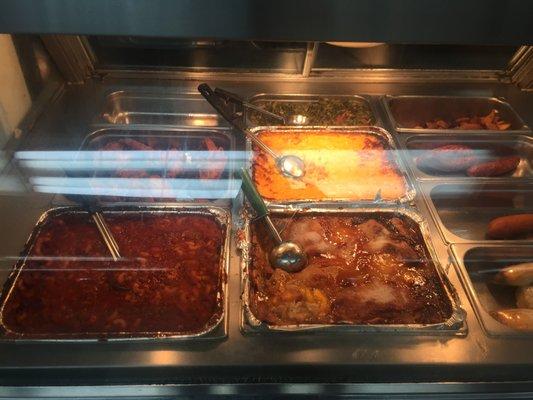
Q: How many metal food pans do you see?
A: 10